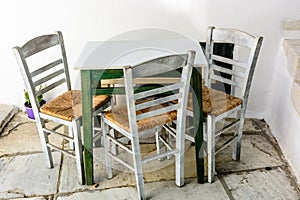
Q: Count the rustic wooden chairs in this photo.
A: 3